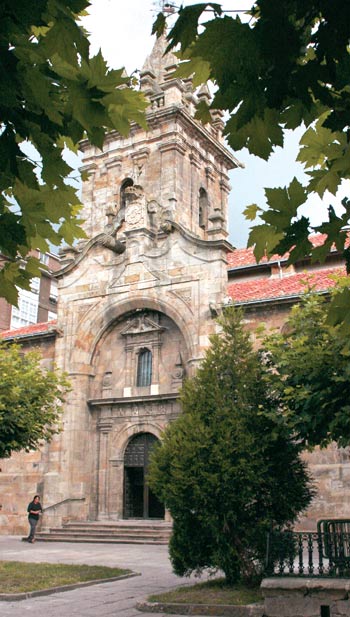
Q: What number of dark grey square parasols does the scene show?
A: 0